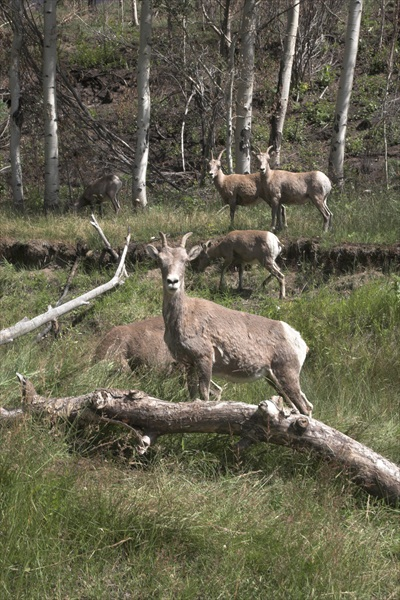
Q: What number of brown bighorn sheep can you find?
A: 6